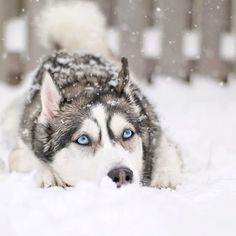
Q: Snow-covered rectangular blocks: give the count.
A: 5